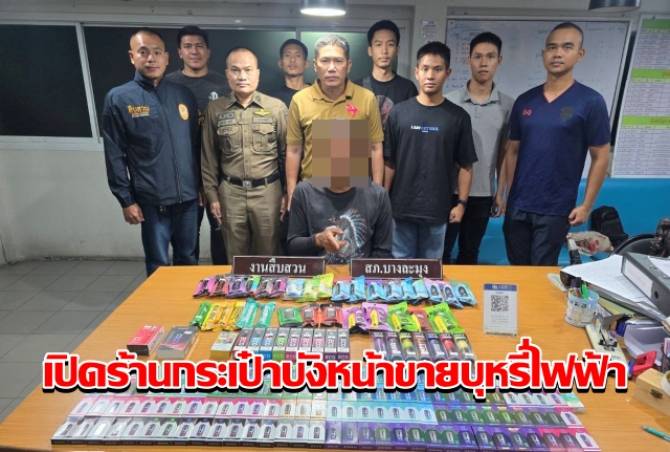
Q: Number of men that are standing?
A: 9